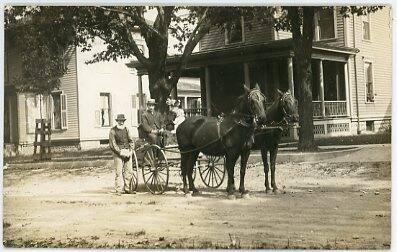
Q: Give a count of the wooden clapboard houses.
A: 2